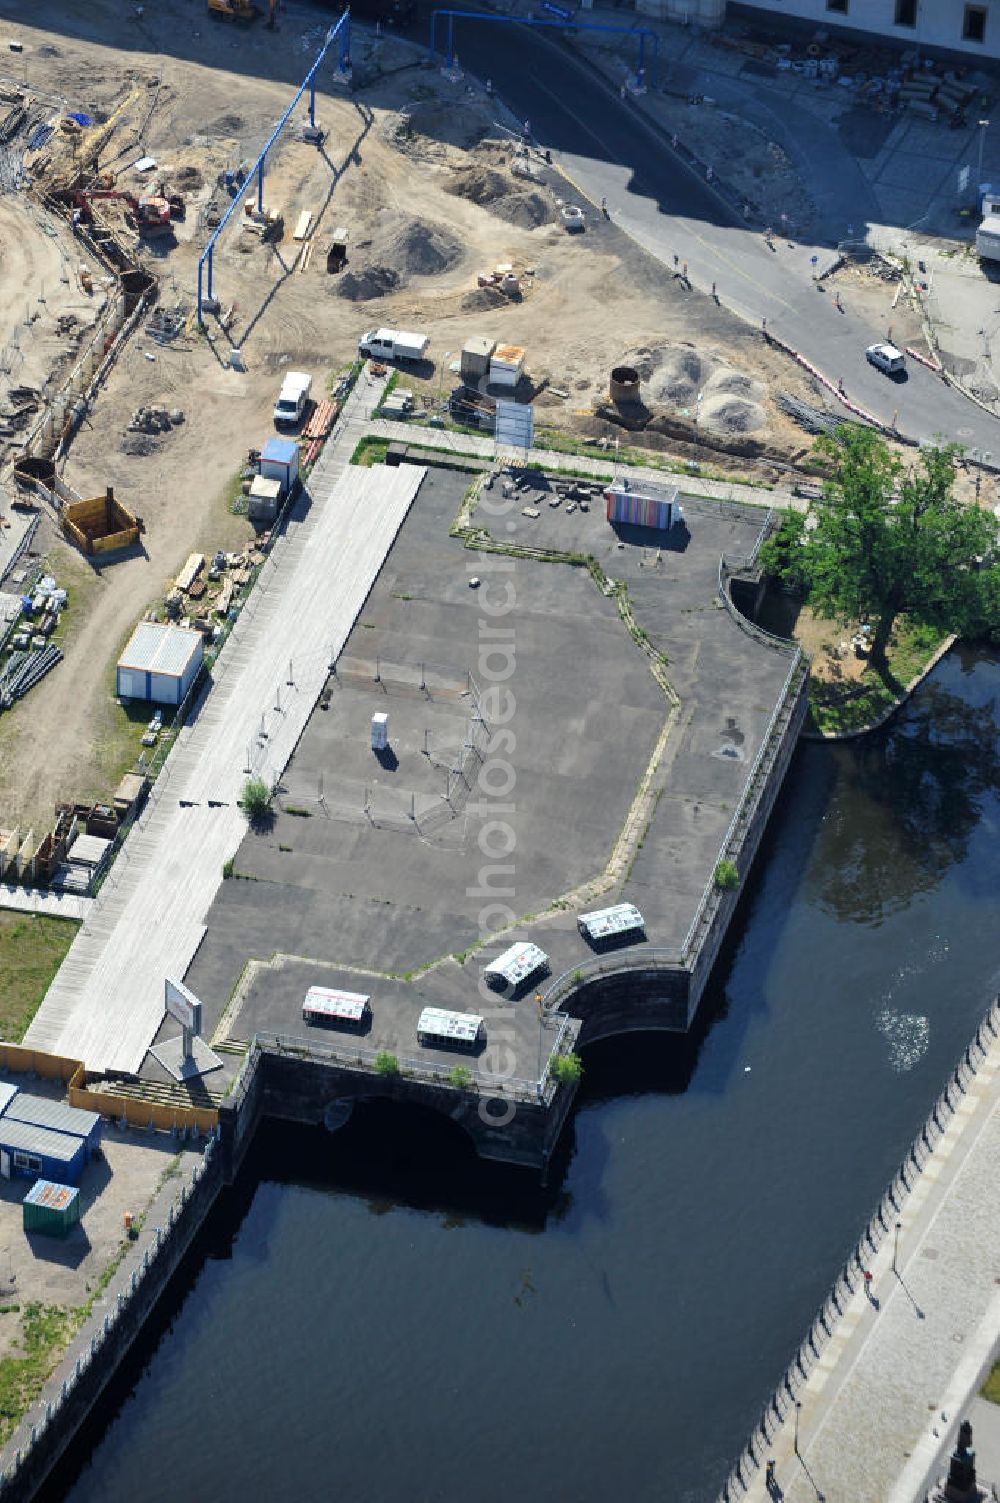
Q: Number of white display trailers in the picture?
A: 4